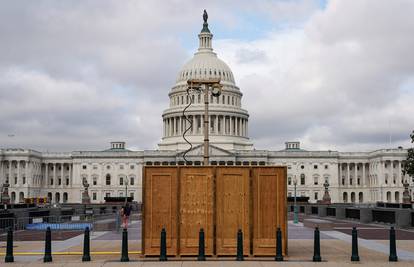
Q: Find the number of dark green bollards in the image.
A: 11